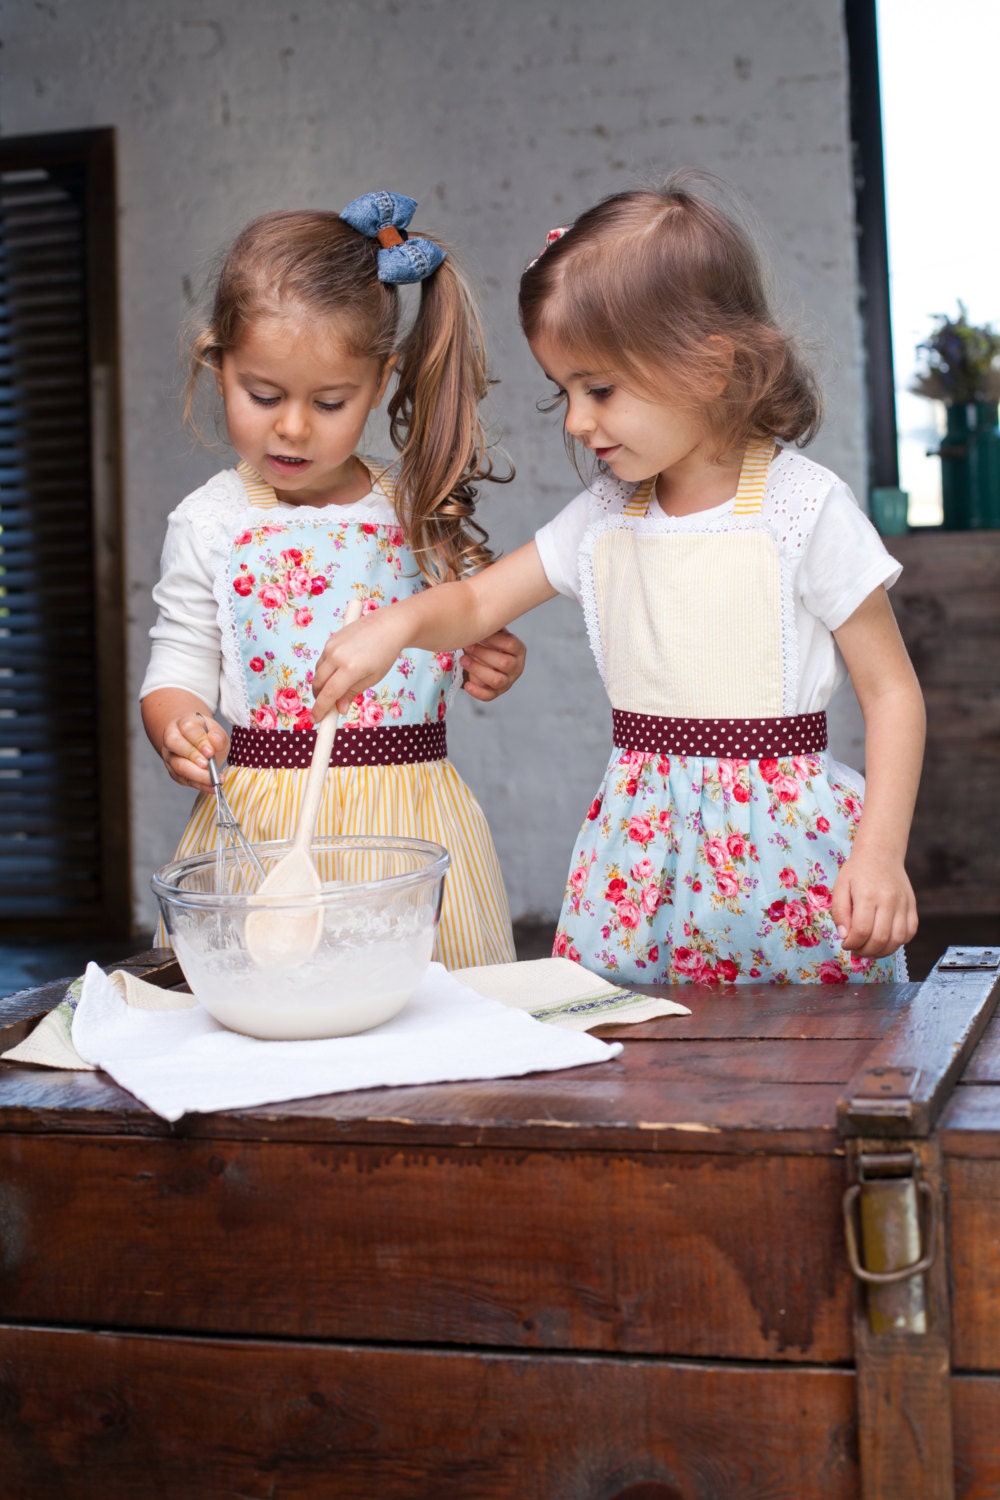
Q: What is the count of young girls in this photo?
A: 2